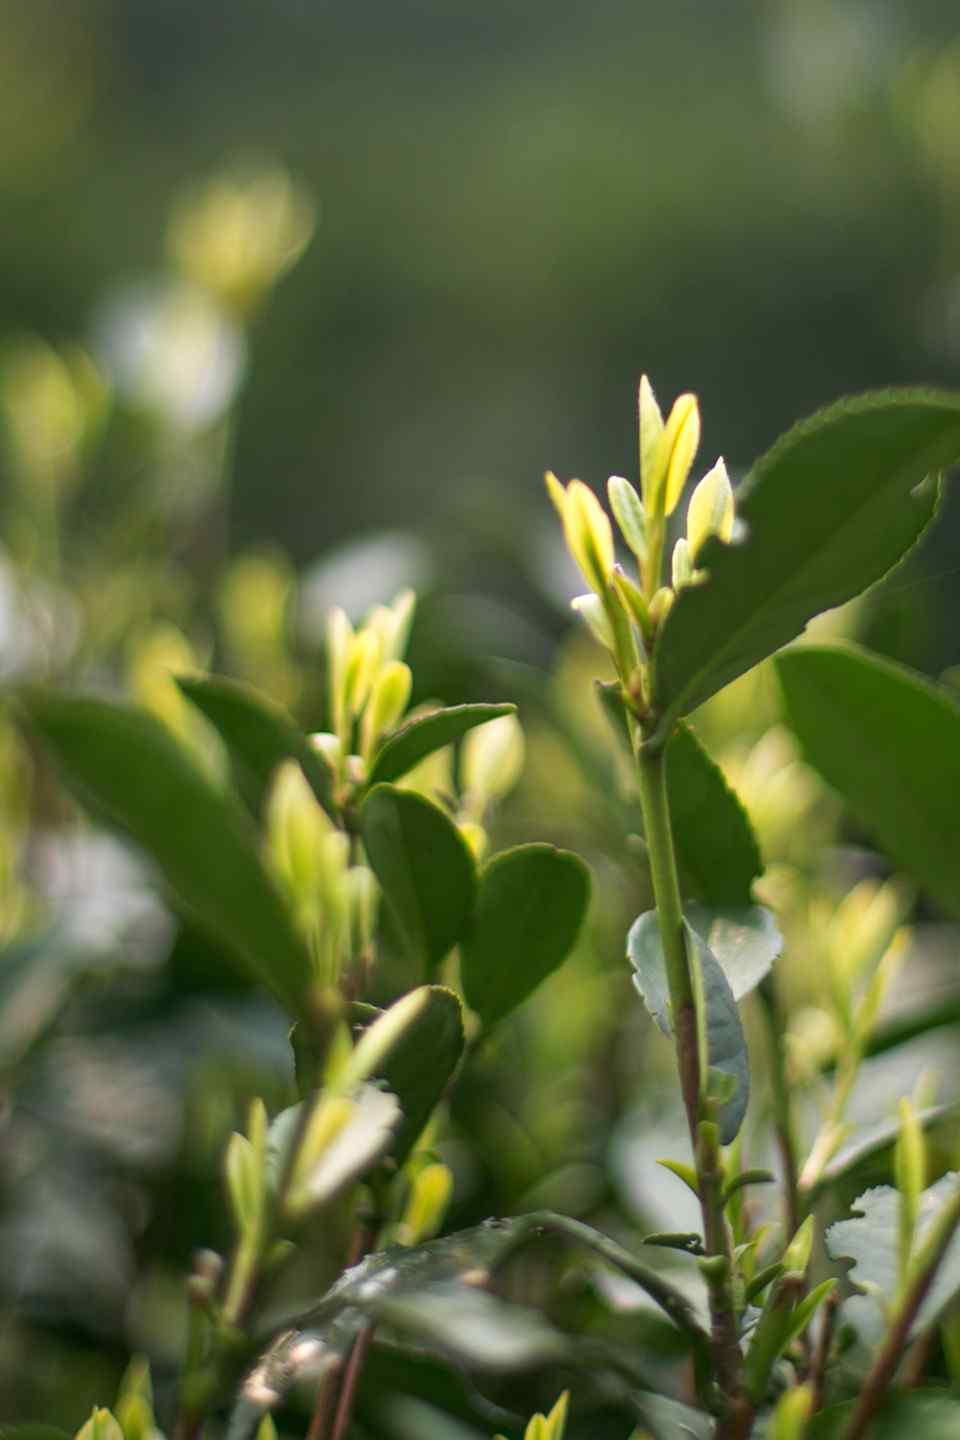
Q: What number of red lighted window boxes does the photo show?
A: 0